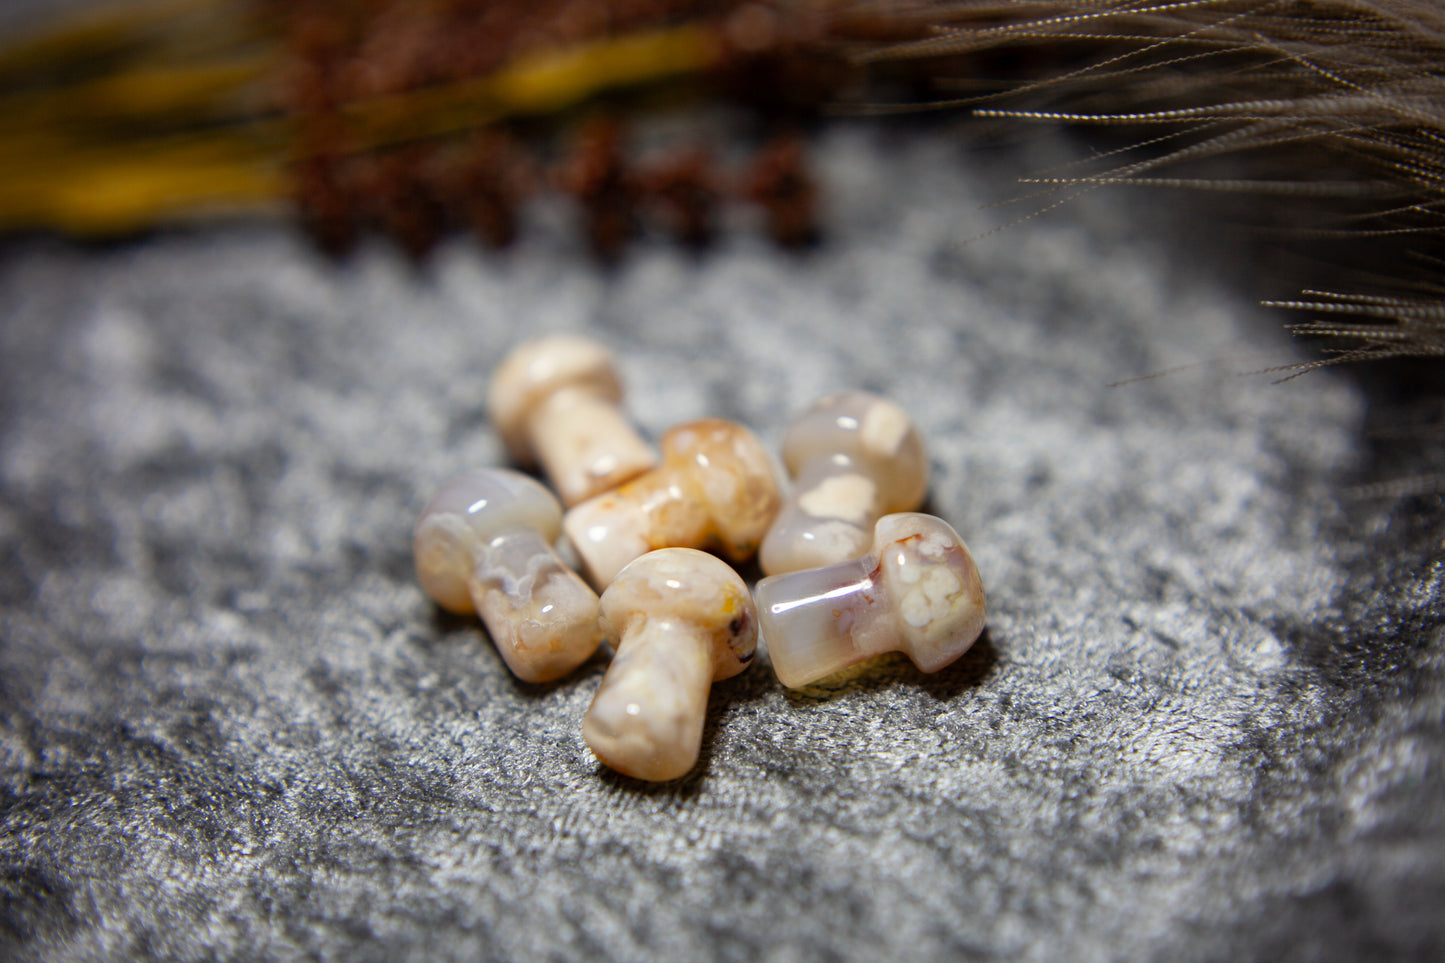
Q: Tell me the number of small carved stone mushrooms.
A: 6